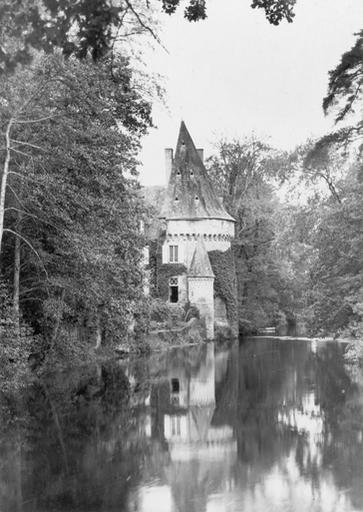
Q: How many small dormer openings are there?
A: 5